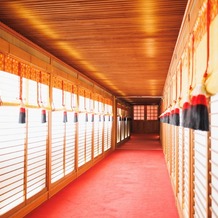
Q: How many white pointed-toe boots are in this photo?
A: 0